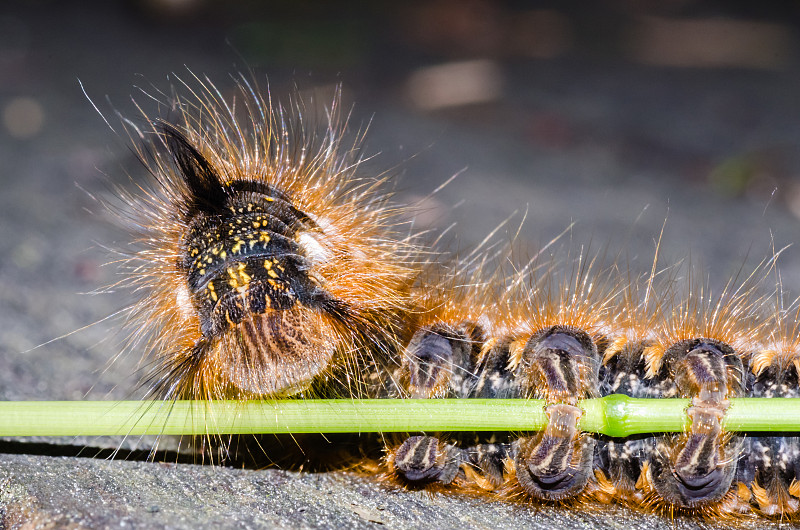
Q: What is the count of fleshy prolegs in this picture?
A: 6